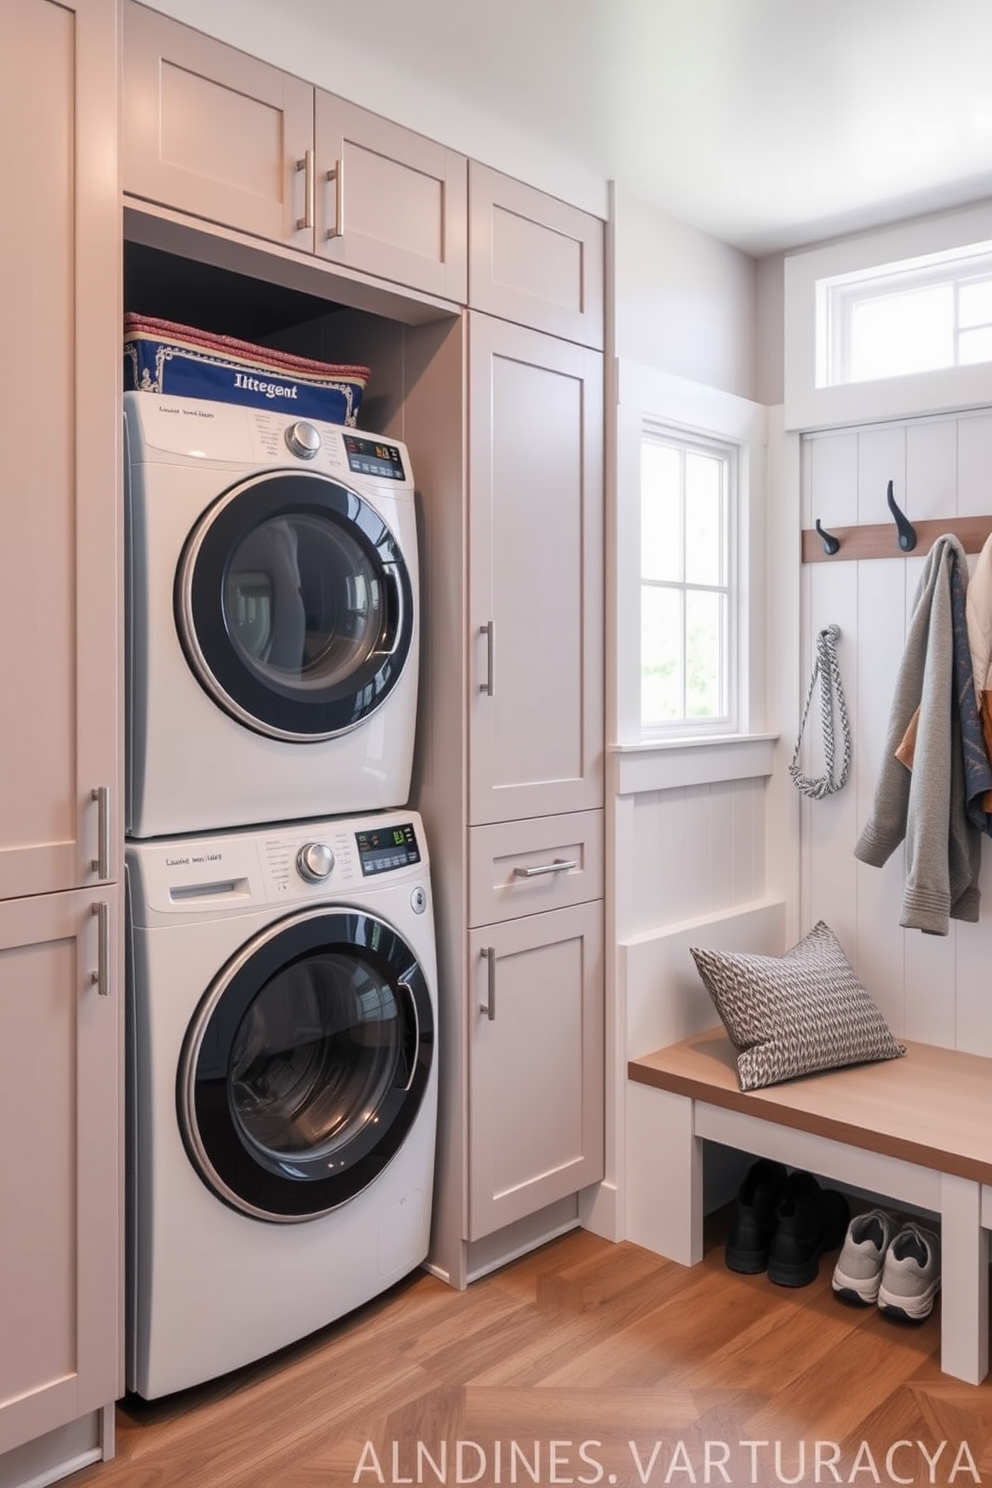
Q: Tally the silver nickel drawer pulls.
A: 7